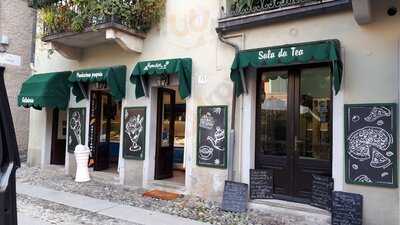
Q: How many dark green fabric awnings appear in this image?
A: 4